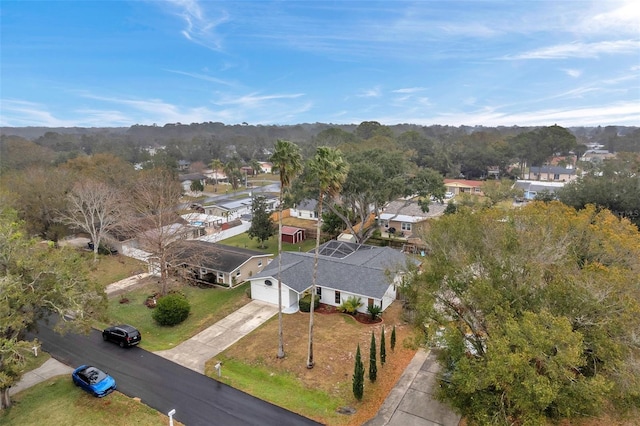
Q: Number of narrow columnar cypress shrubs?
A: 4